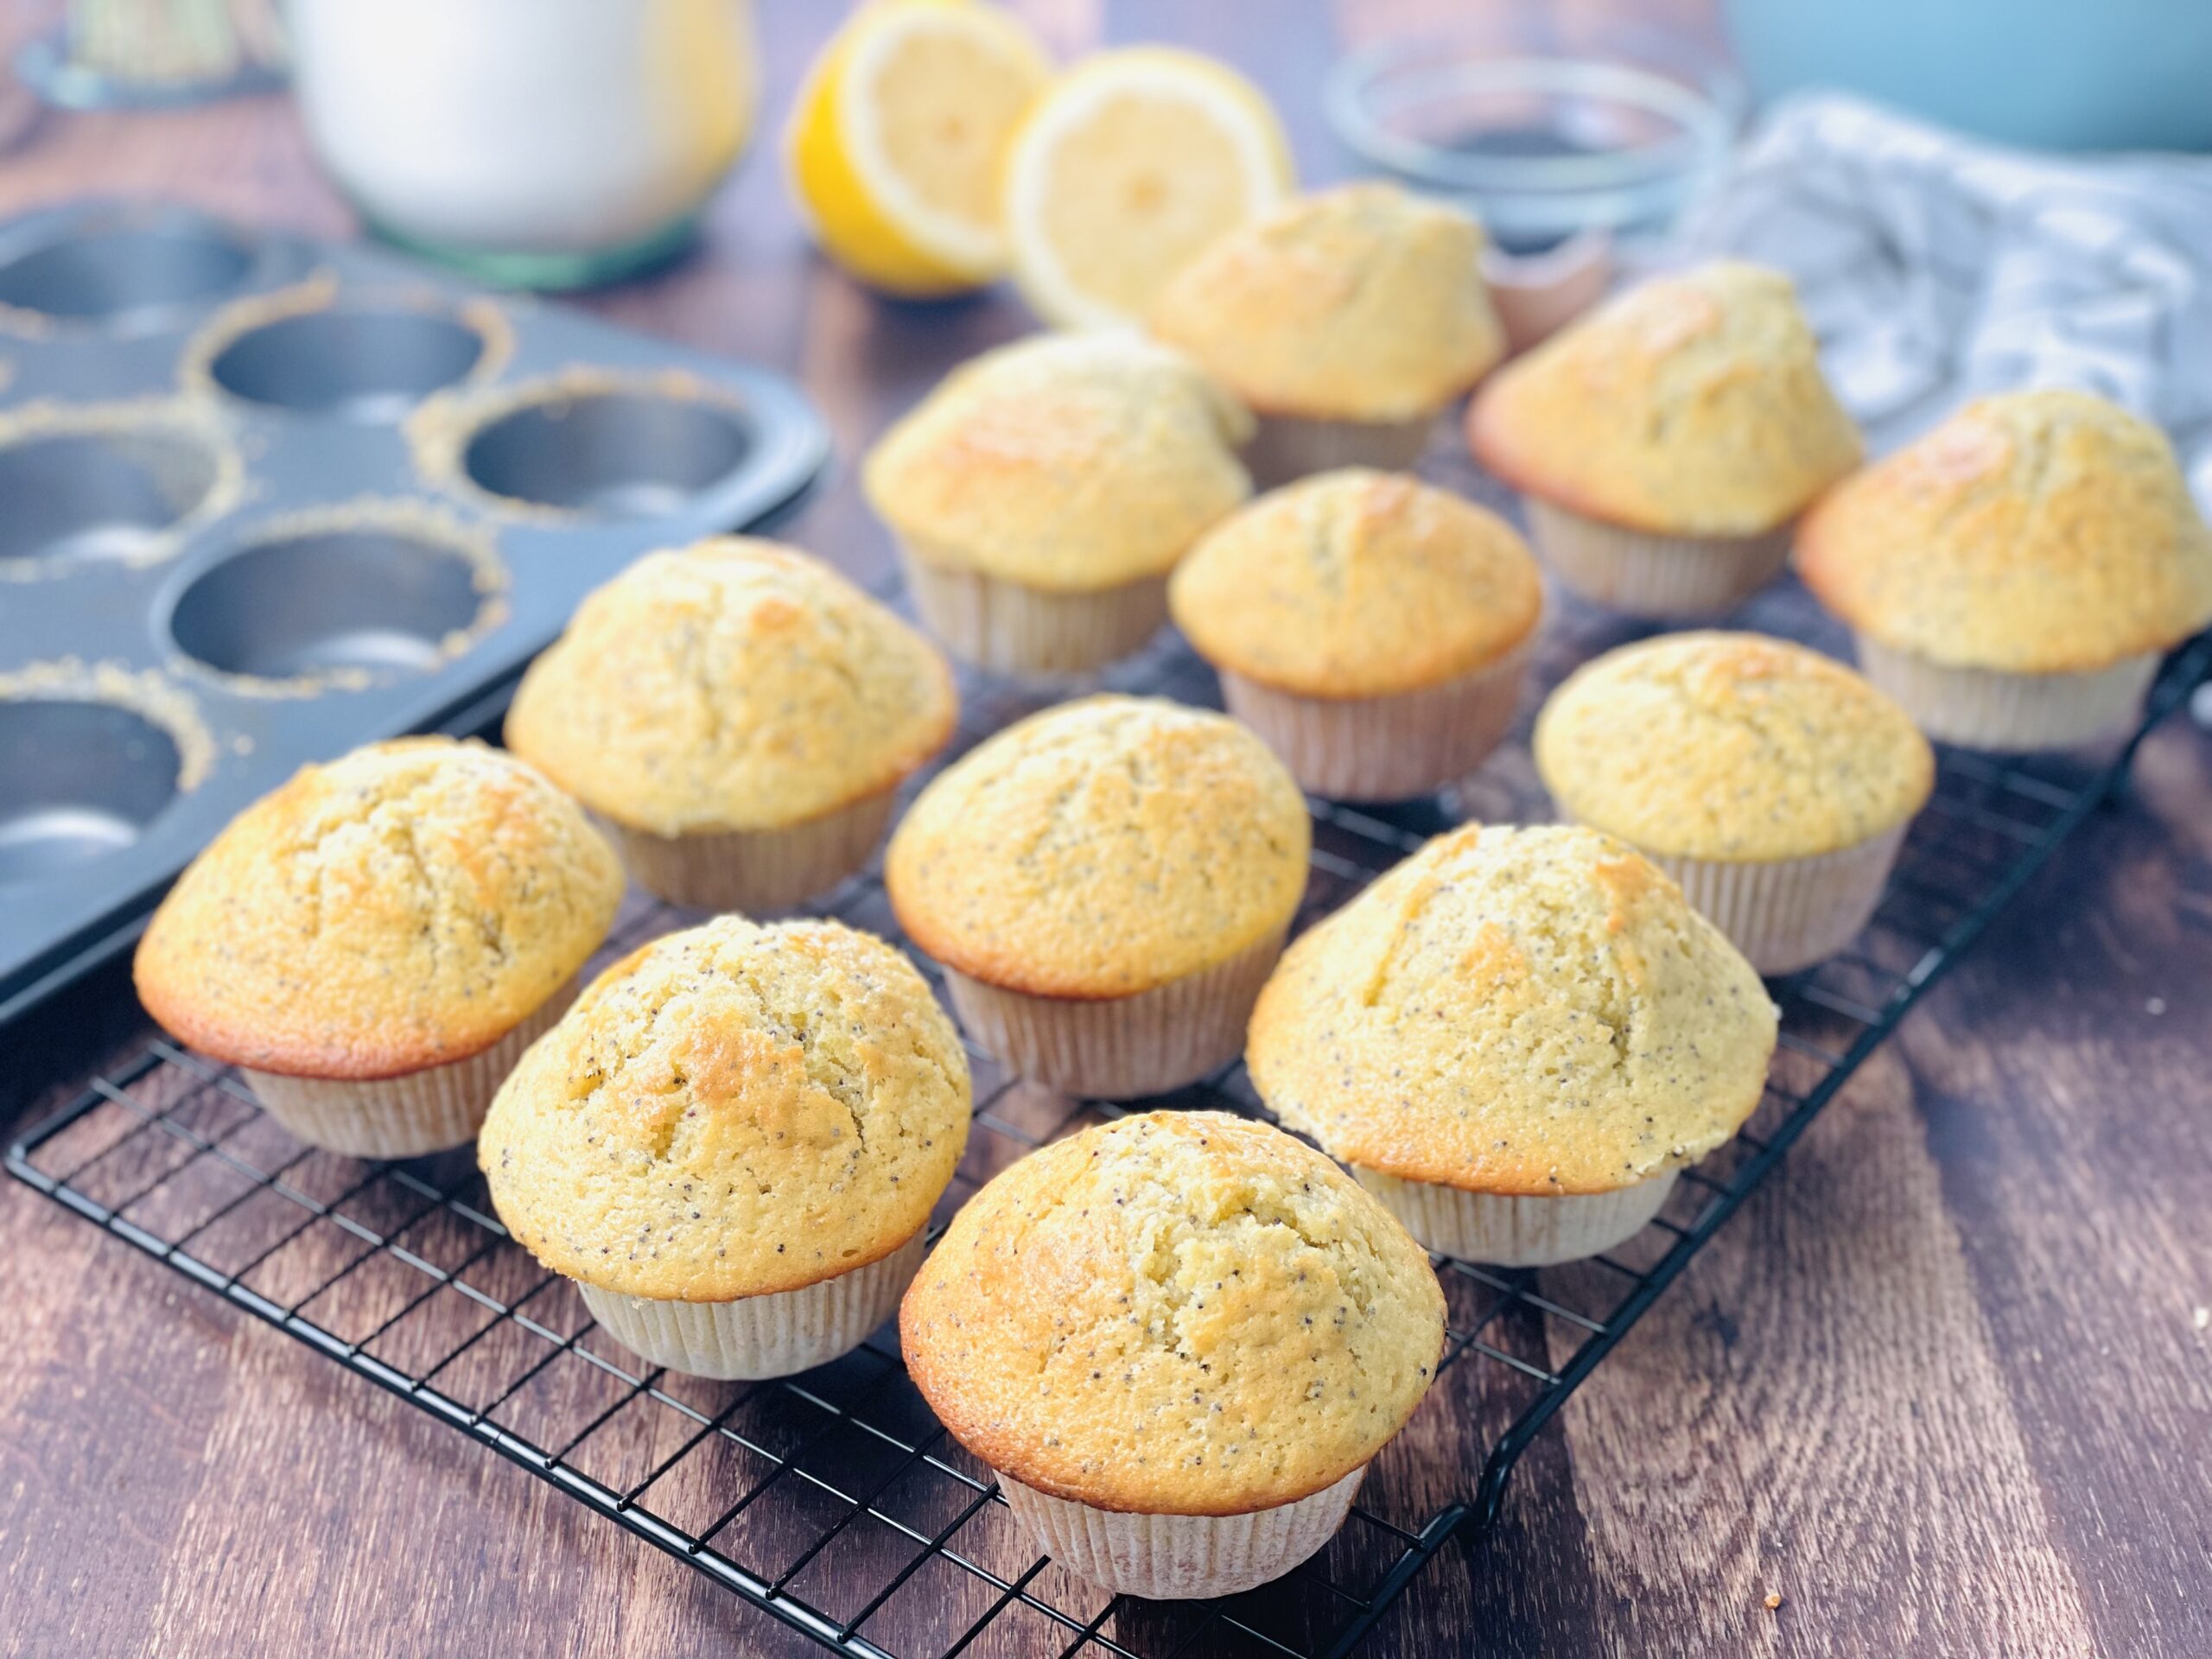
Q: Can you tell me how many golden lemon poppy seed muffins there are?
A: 12